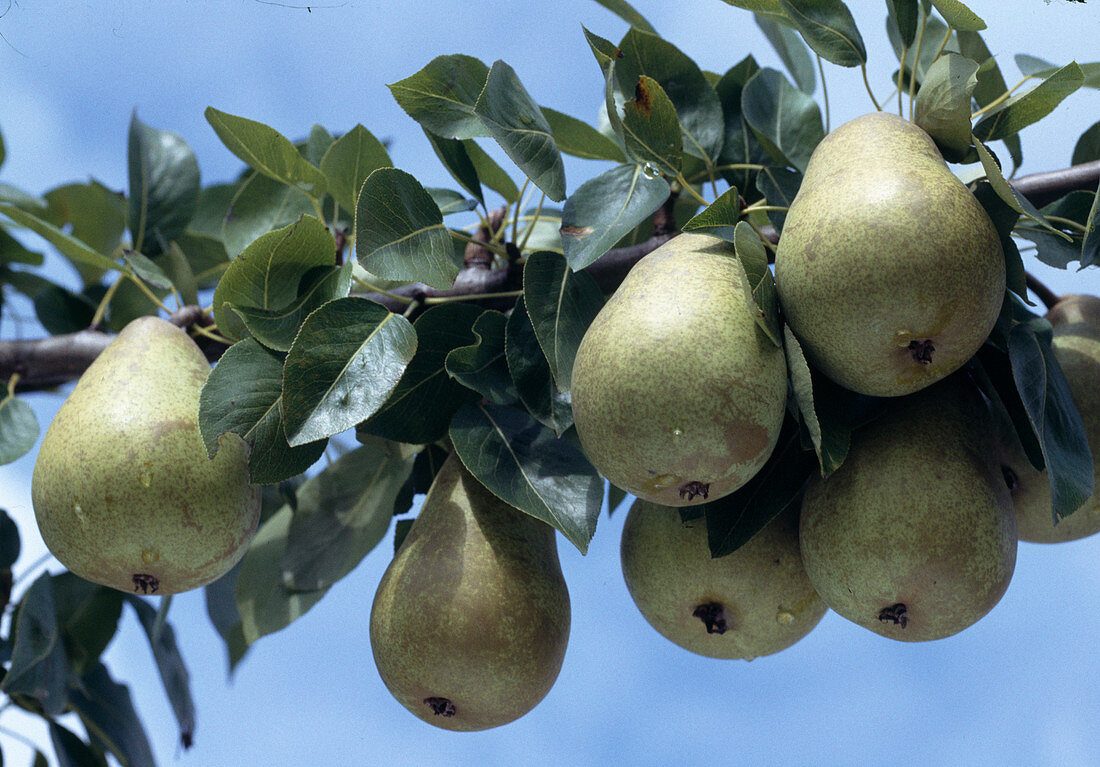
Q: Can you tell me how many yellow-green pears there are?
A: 7